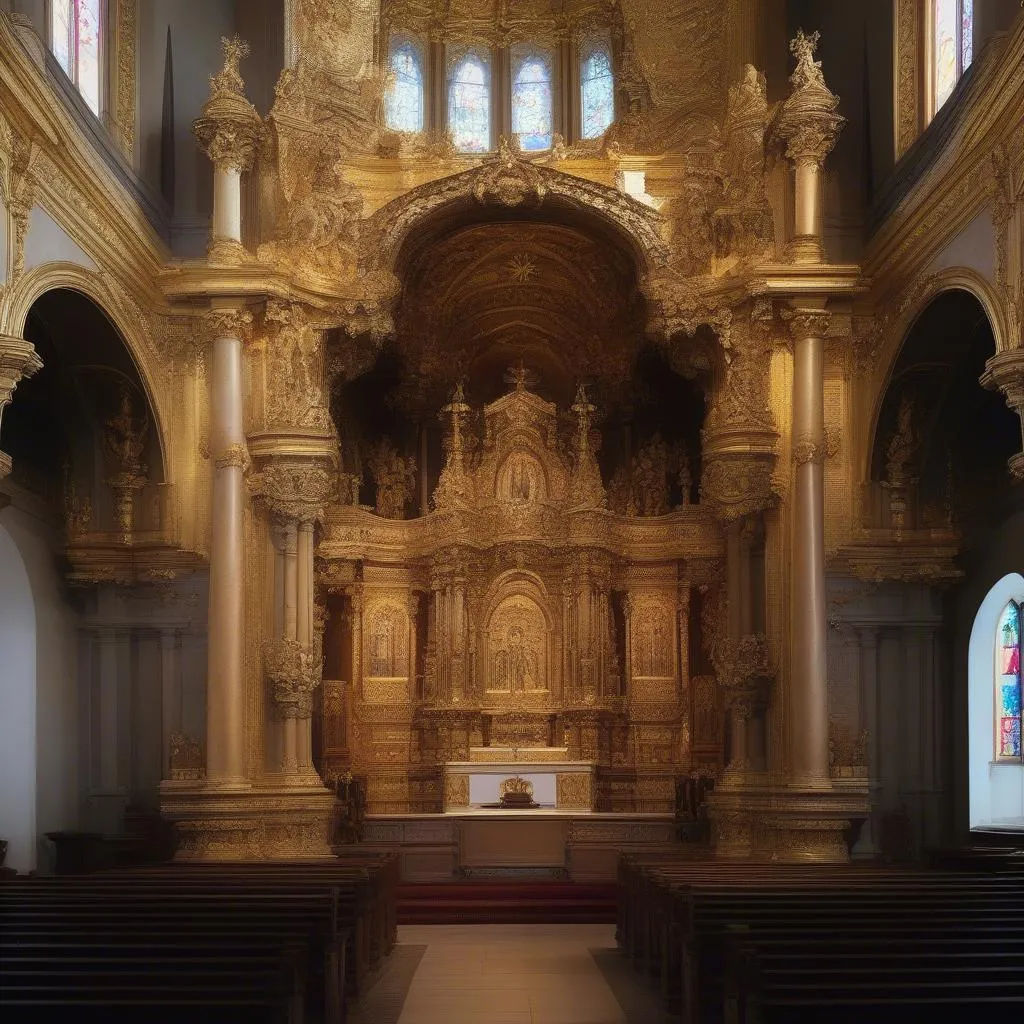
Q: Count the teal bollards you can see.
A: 0